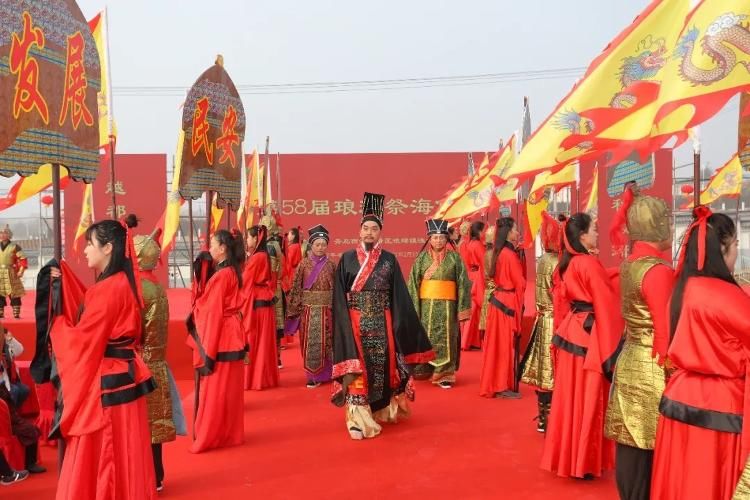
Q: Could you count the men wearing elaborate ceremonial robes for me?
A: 3